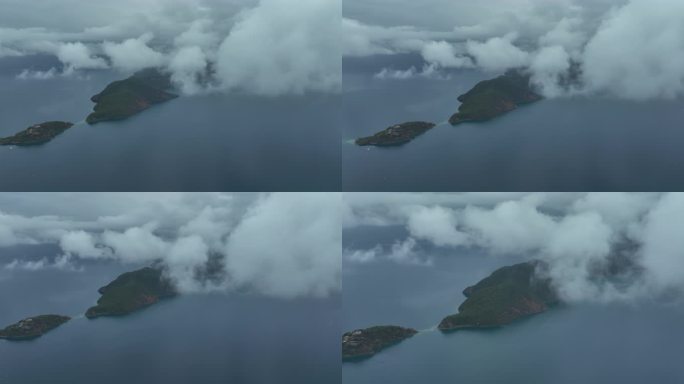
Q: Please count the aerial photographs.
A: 4